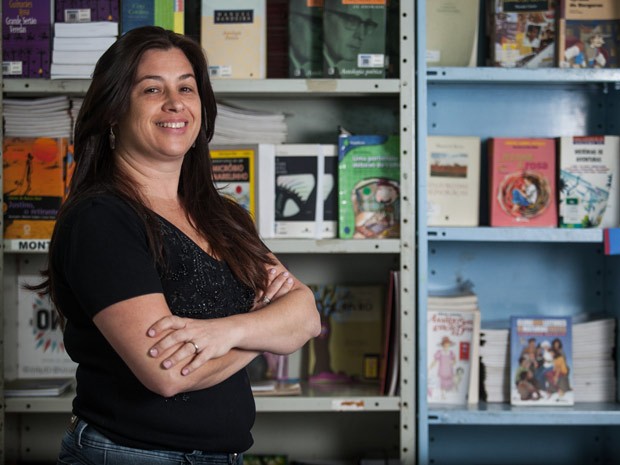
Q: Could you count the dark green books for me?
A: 2